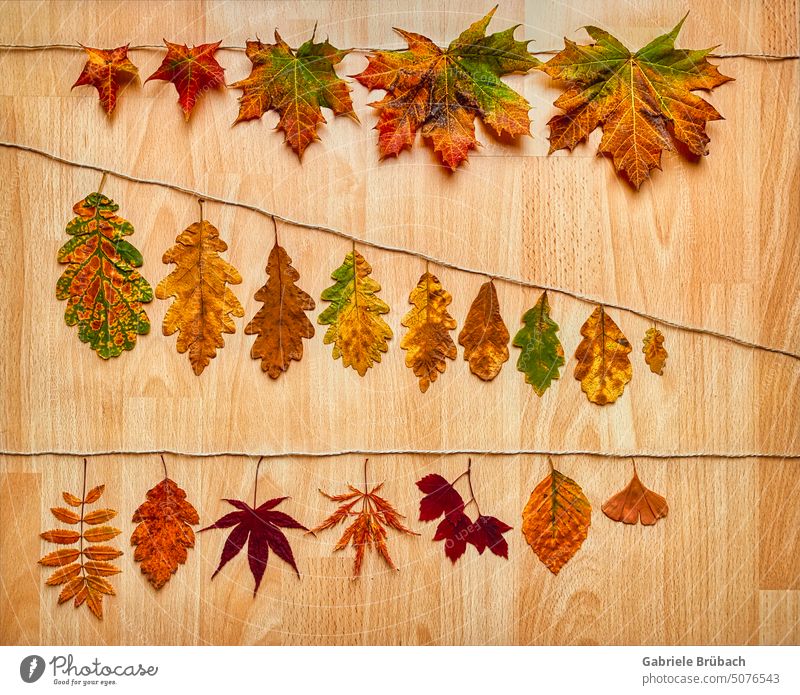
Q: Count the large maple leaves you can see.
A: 3